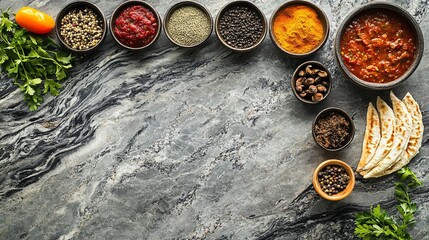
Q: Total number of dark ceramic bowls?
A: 8